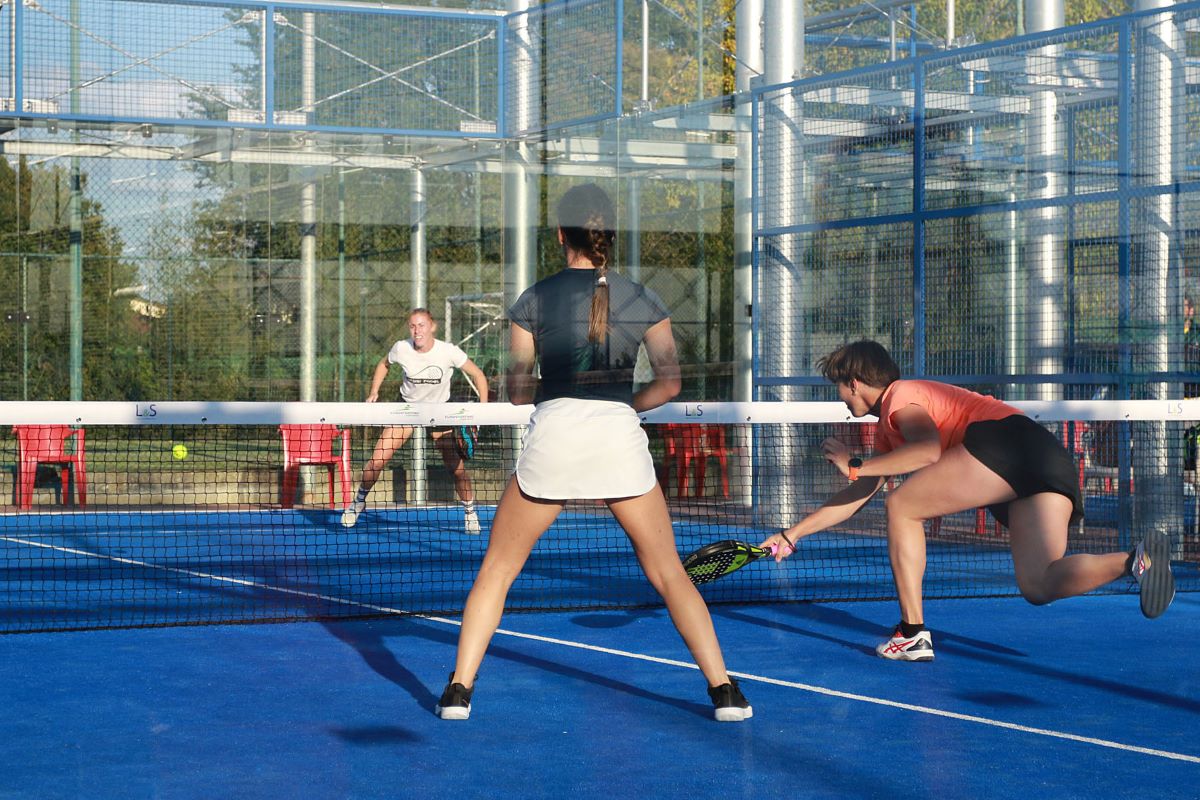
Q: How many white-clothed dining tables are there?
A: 0